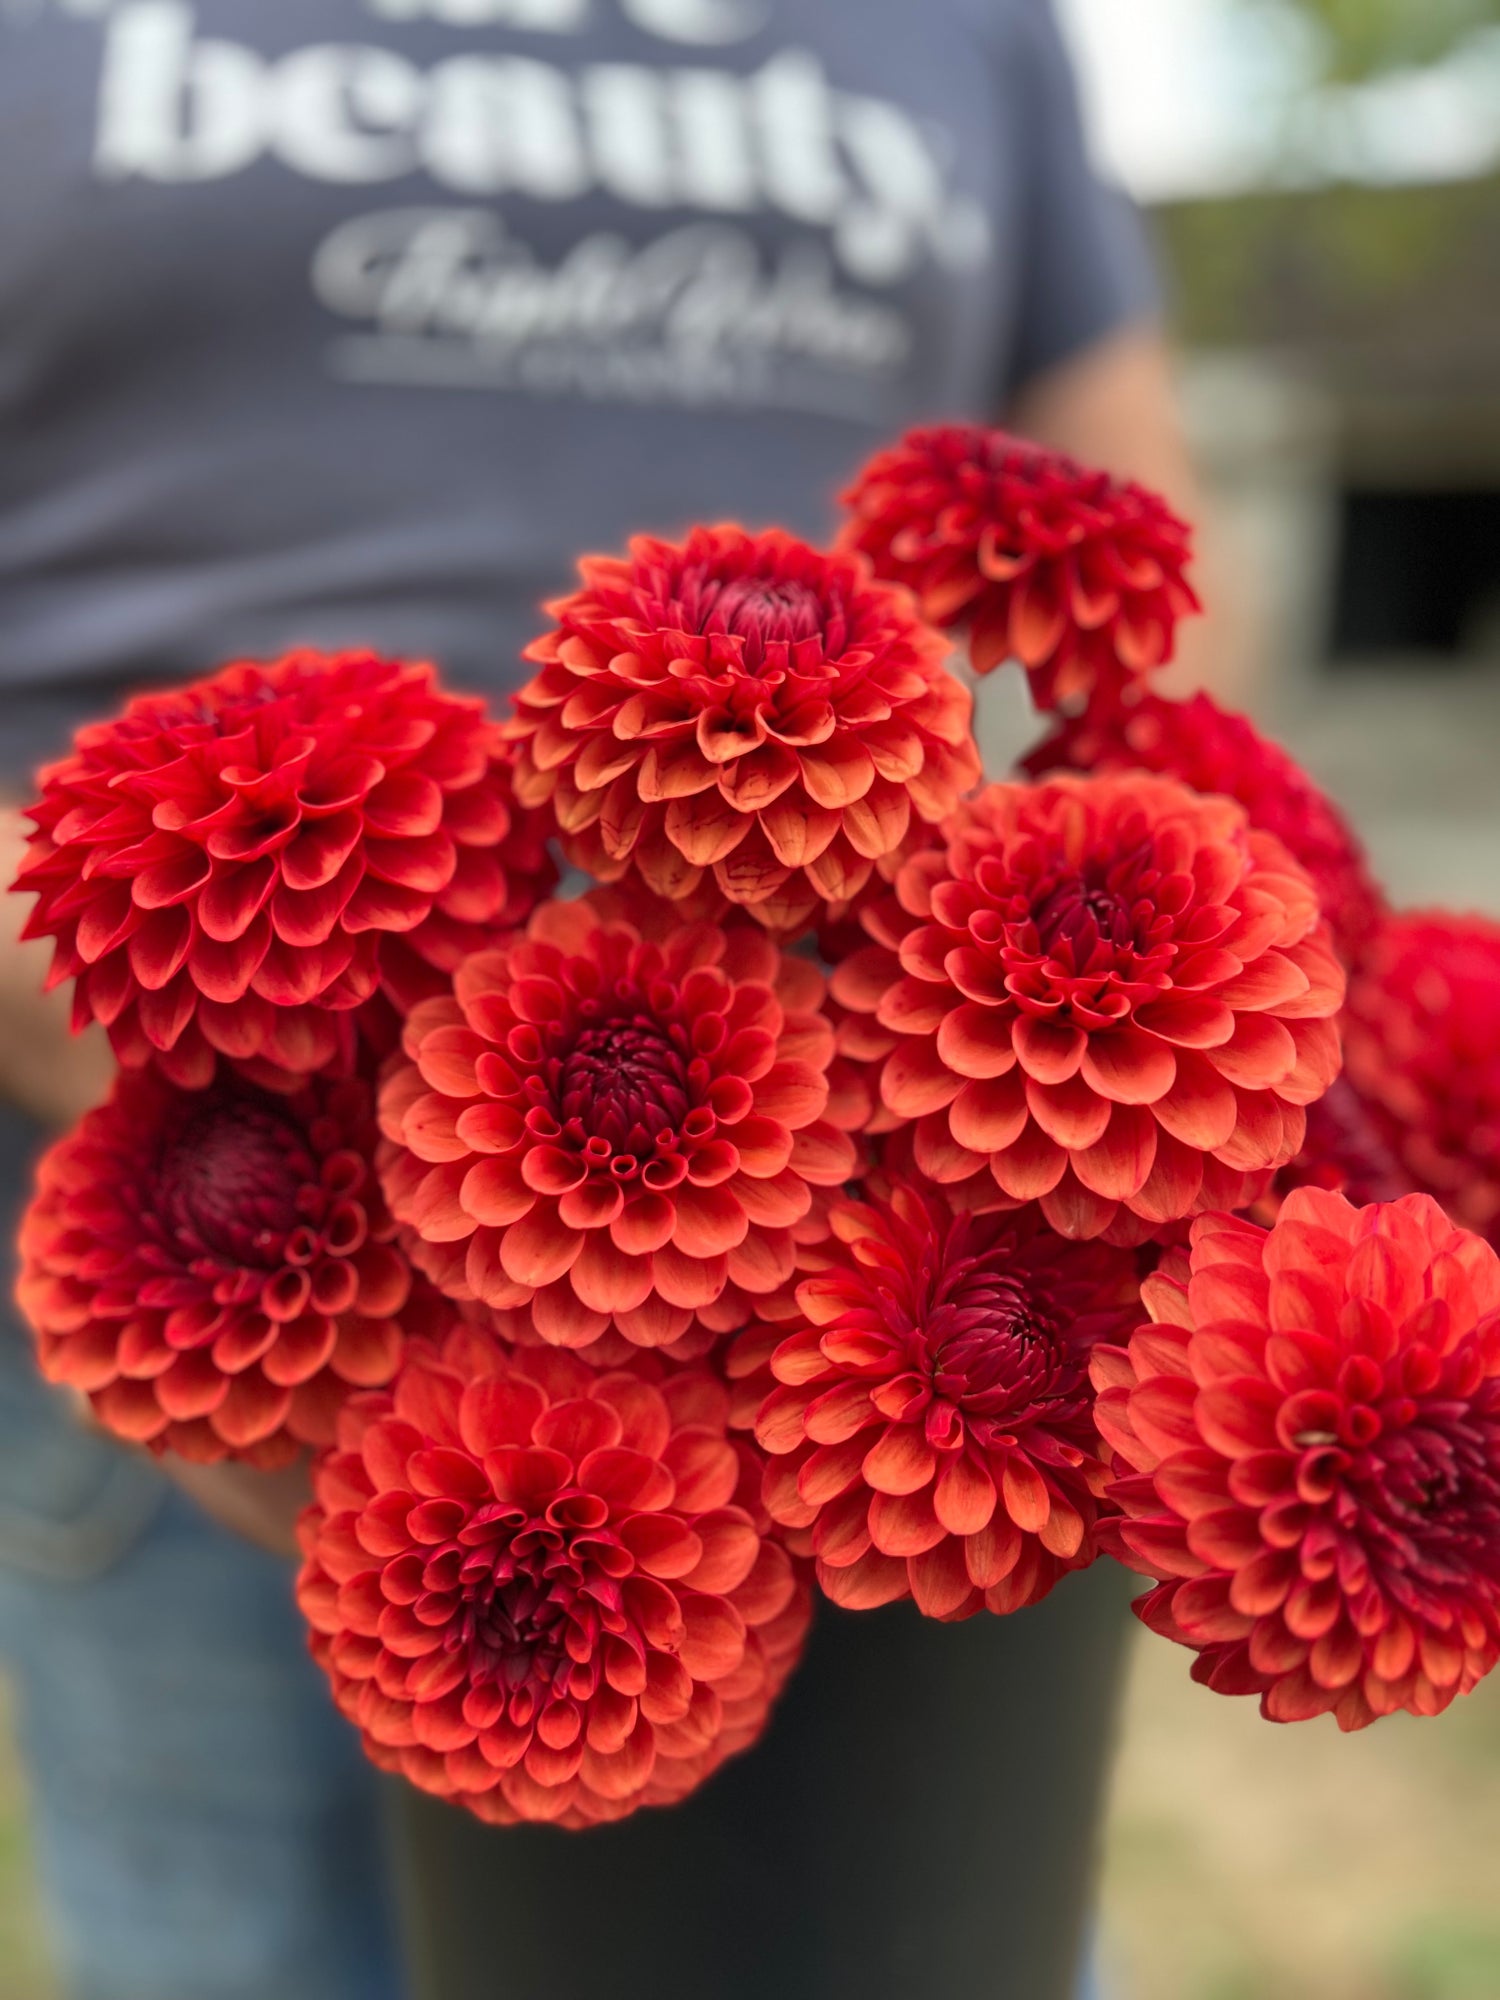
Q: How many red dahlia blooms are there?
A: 11